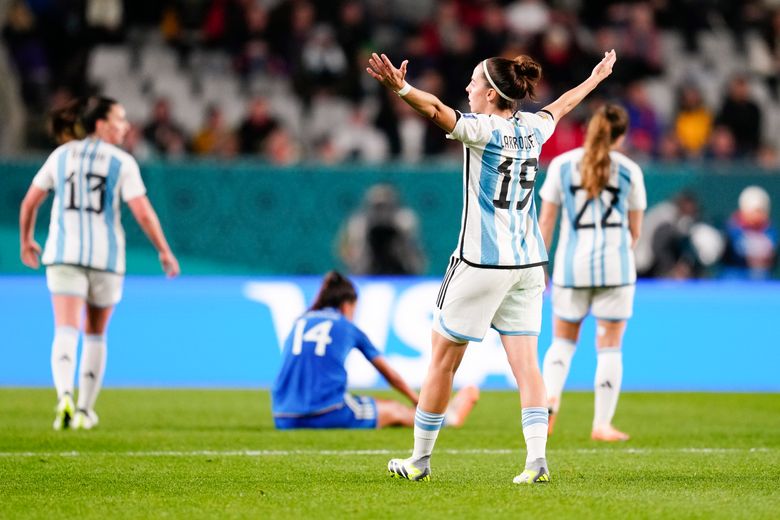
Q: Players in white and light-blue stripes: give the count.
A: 3